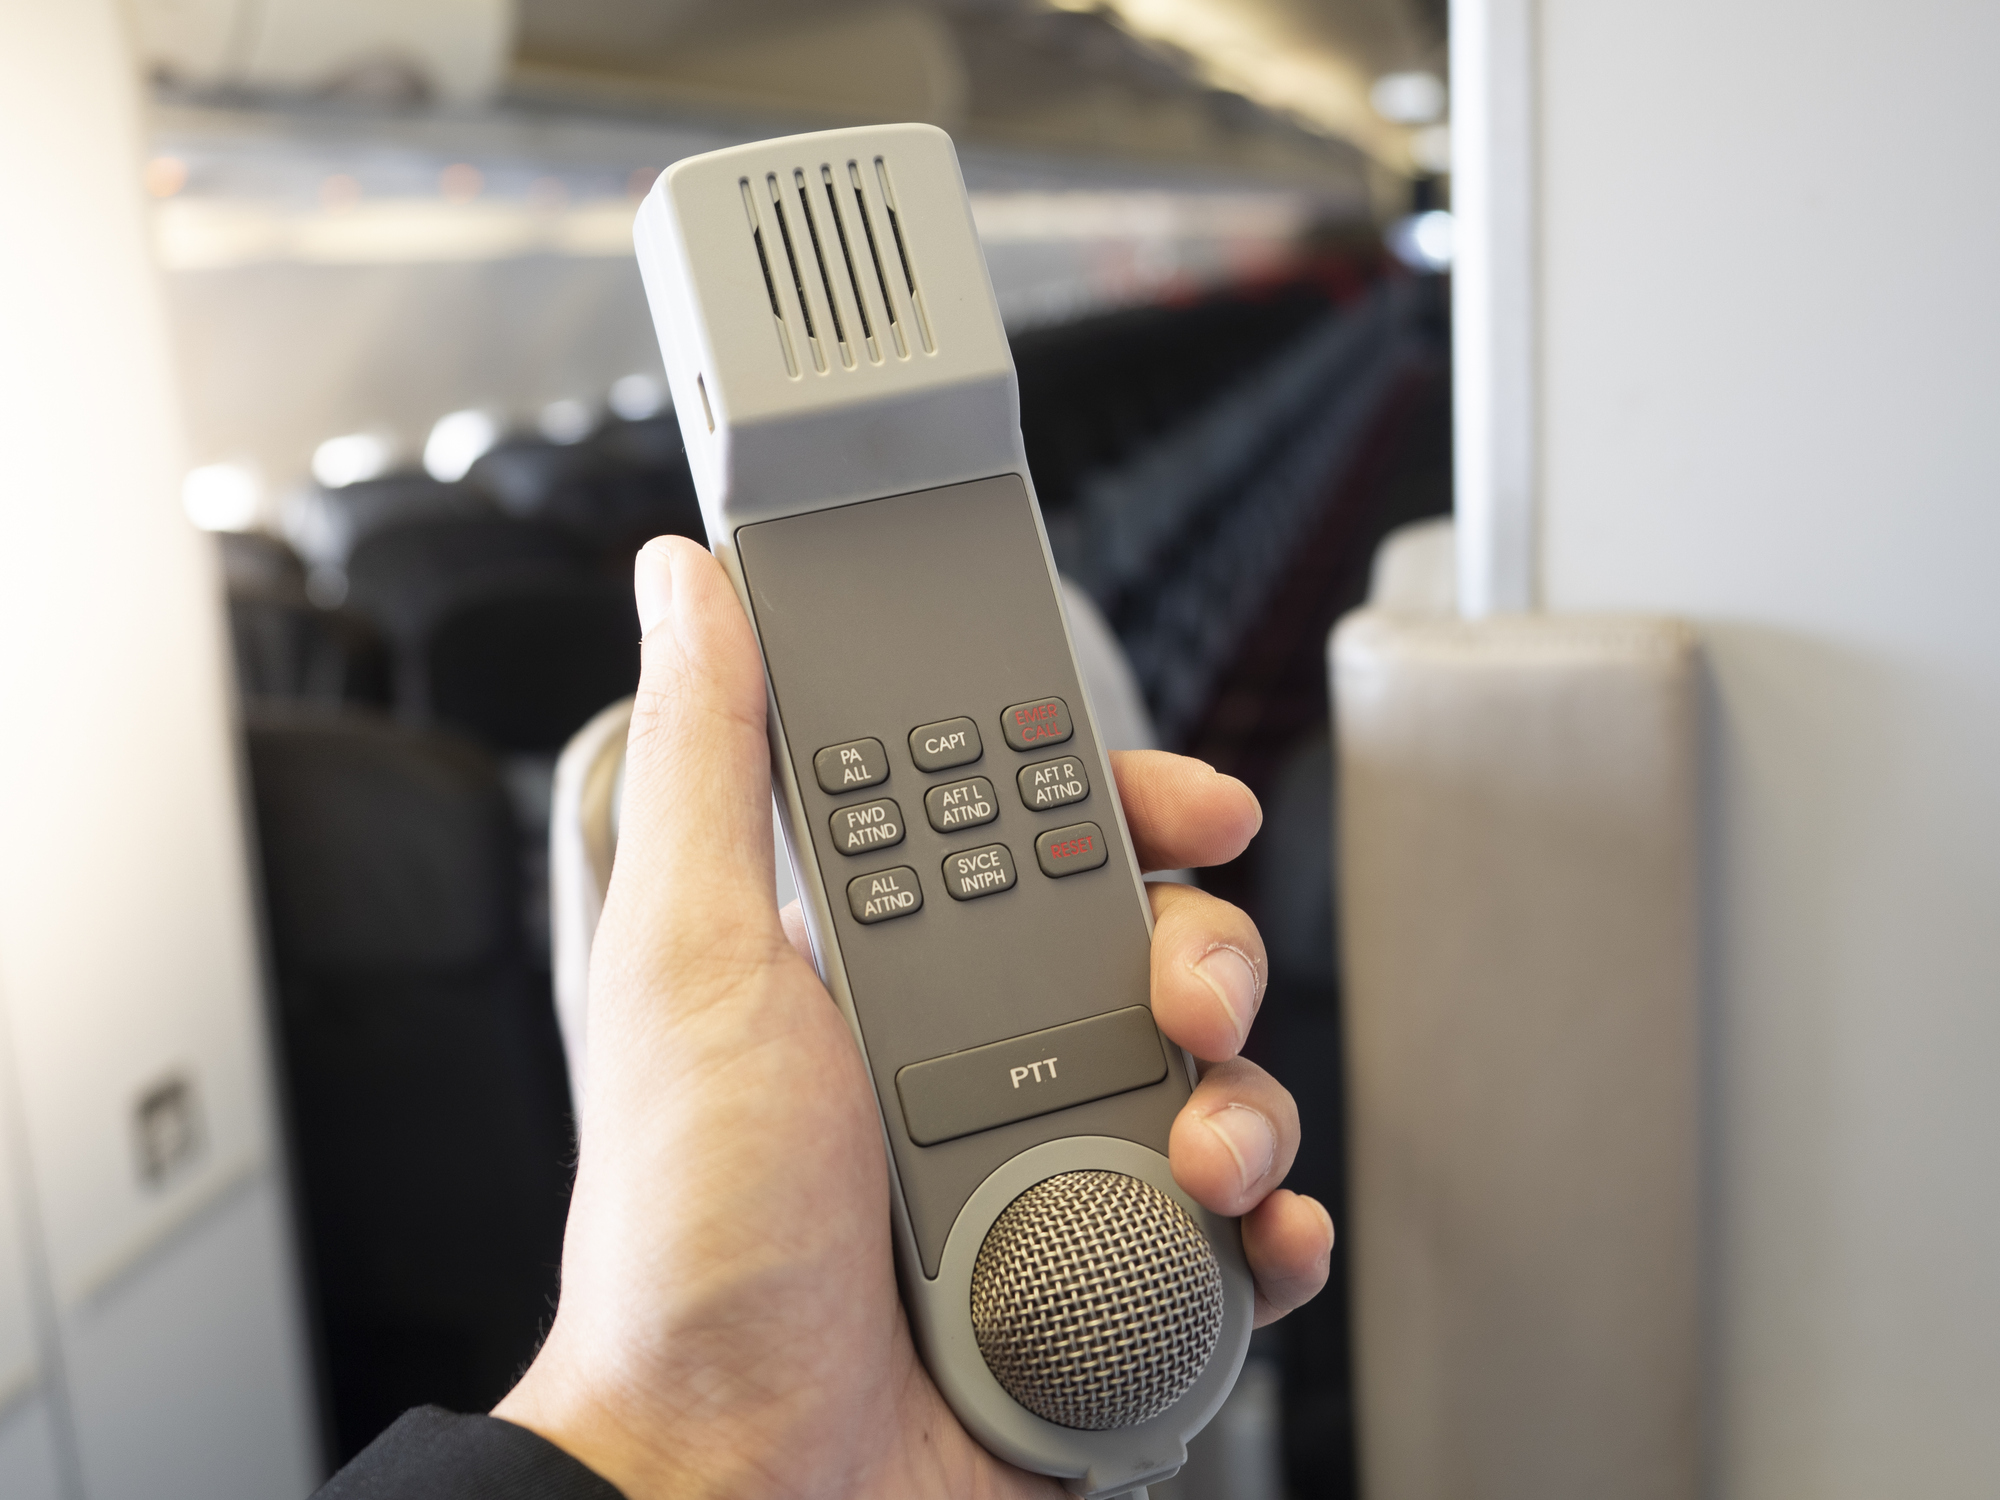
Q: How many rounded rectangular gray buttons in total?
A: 10